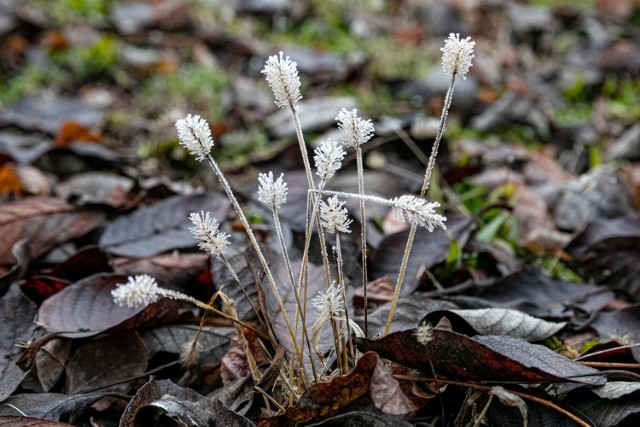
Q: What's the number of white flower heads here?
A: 11